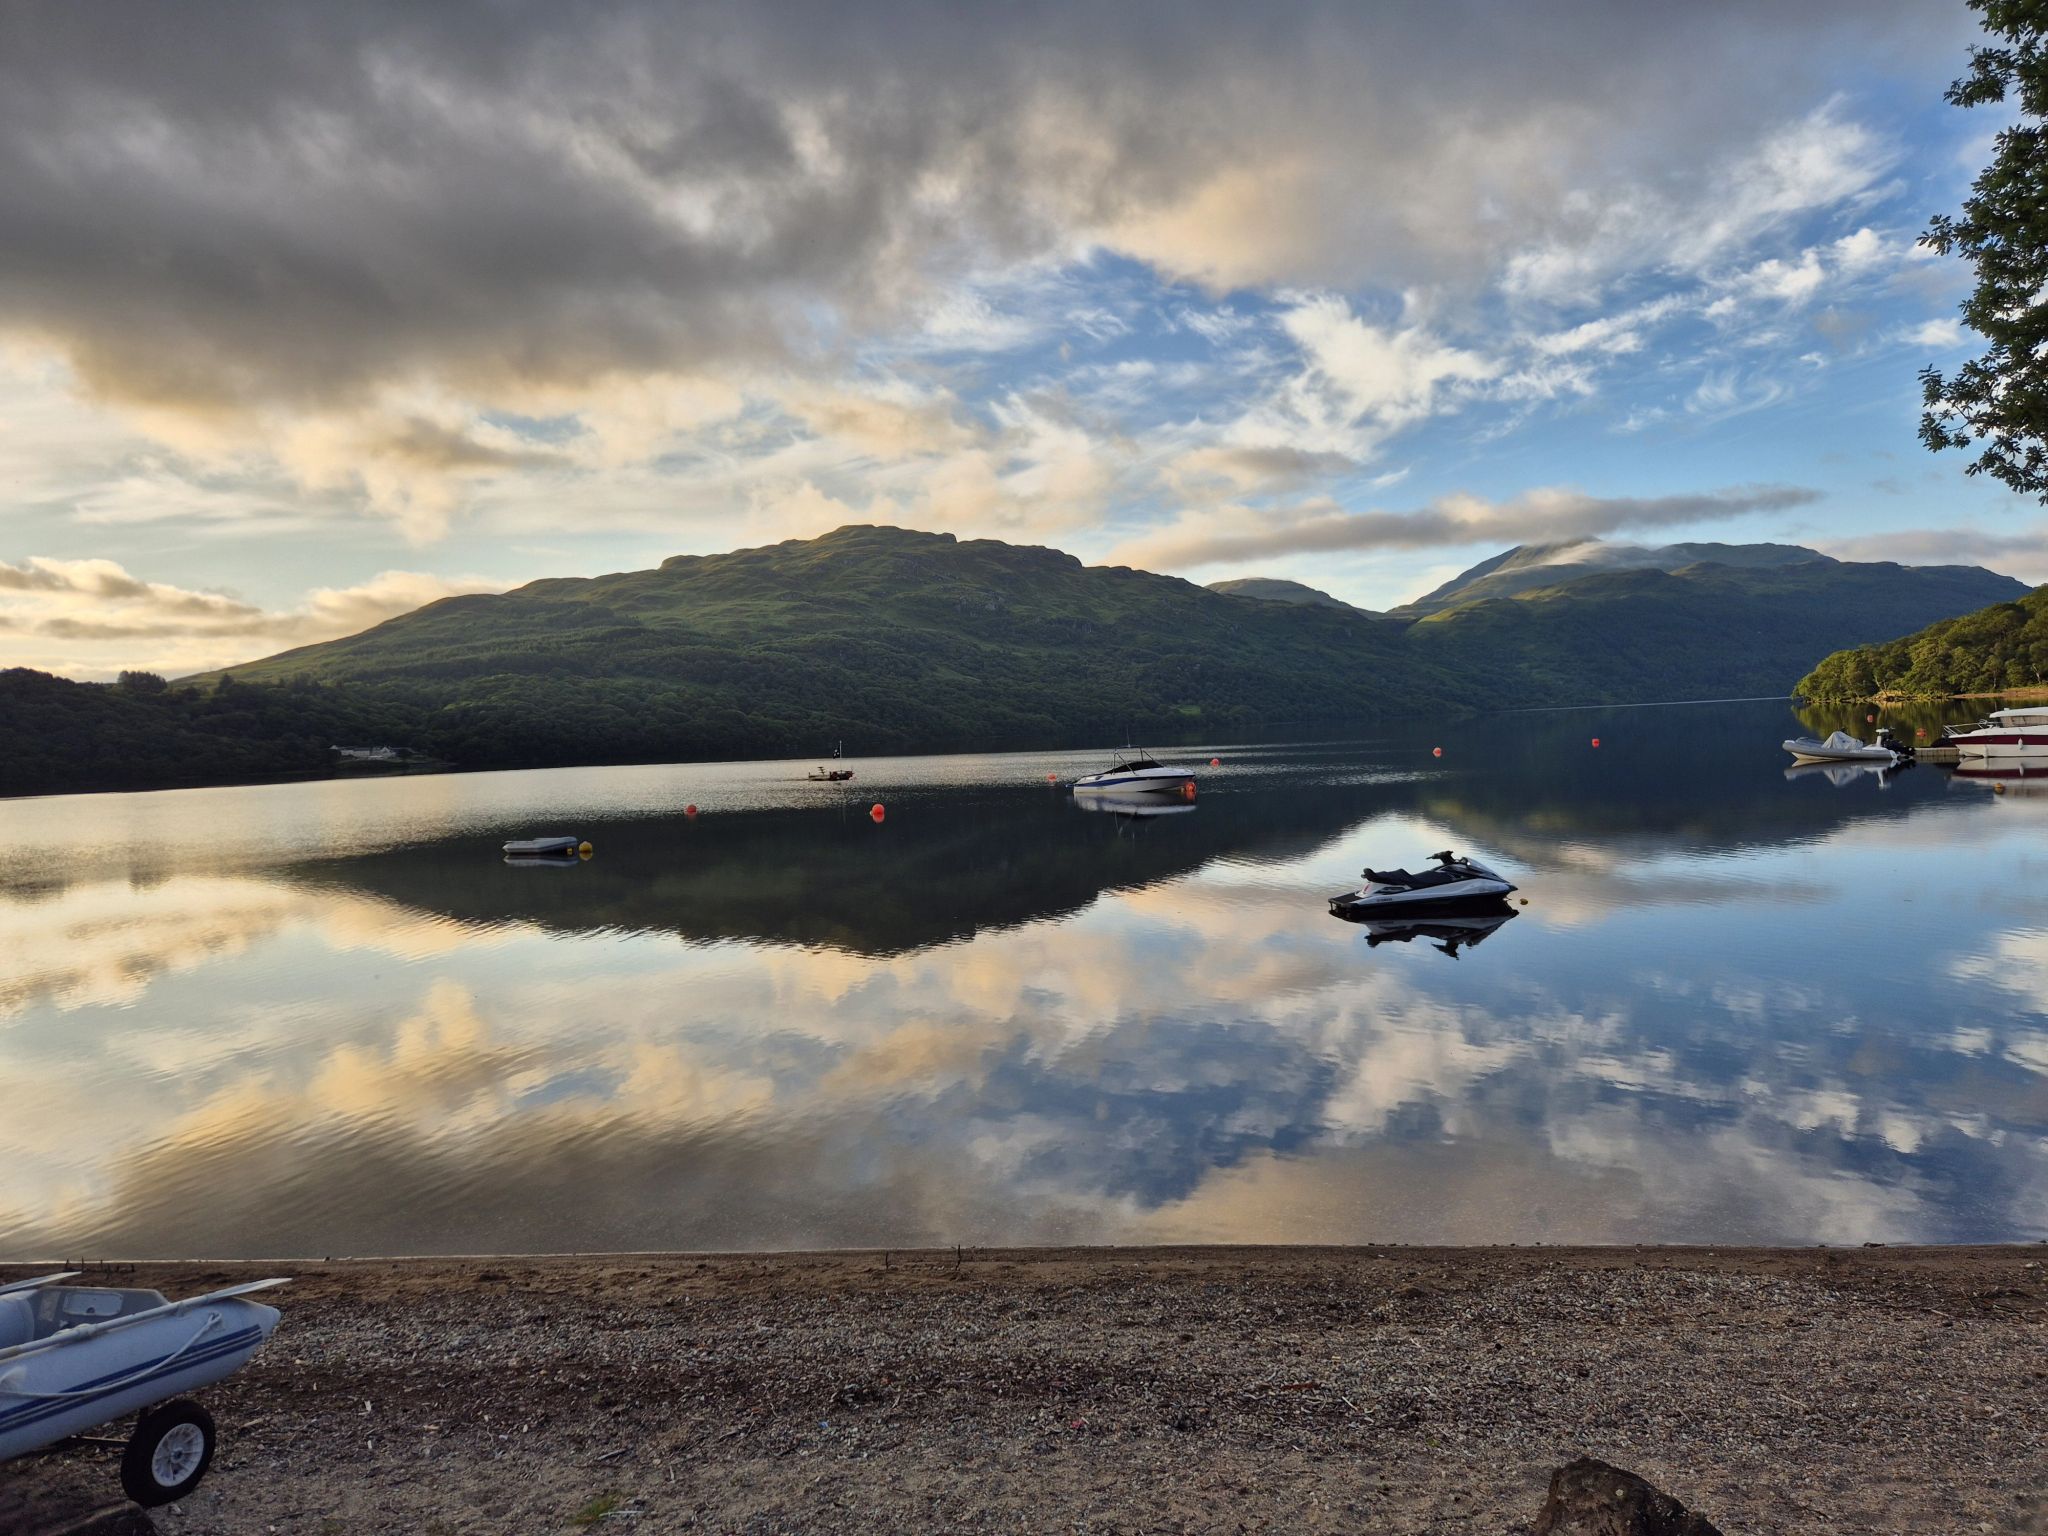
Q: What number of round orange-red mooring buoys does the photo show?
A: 9